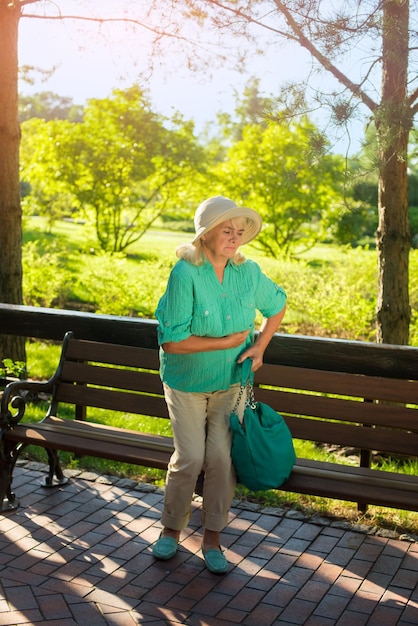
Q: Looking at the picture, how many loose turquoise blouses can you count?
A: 1